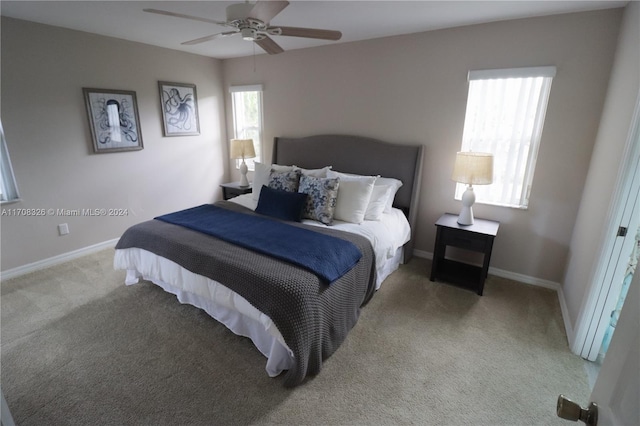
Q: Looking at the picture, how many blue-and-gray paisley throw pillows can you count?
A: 2